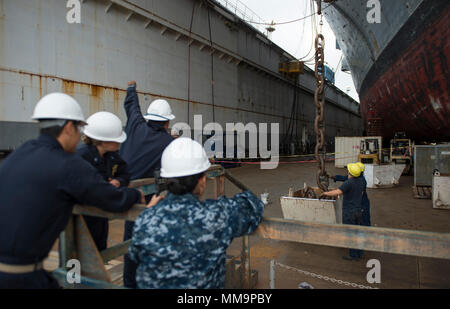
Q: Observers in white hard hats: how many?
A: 4